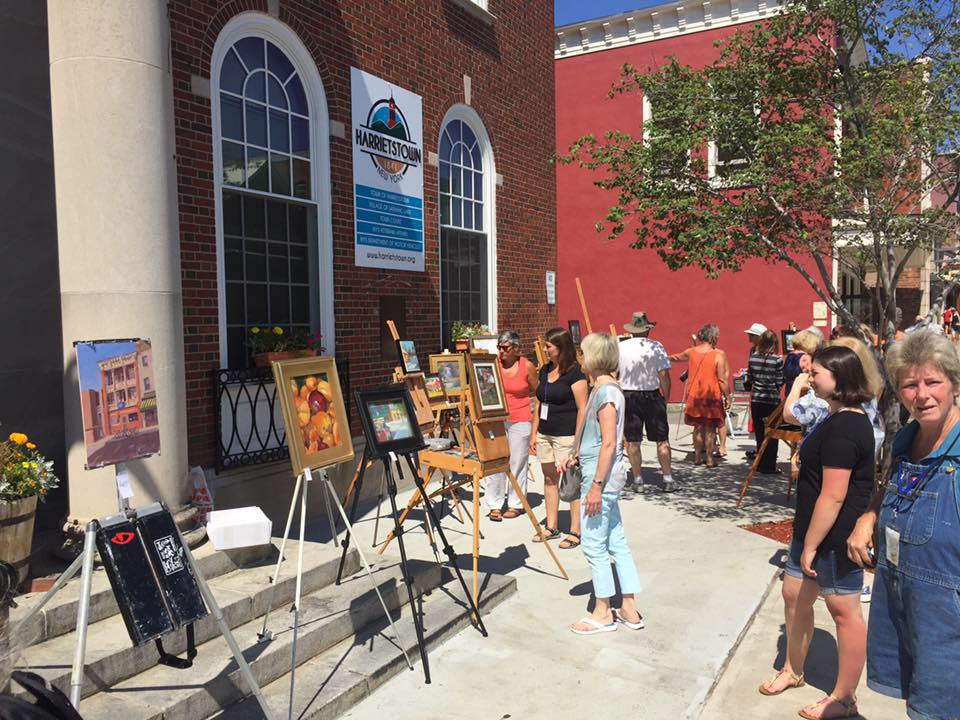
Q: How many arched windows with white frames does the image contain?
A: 2